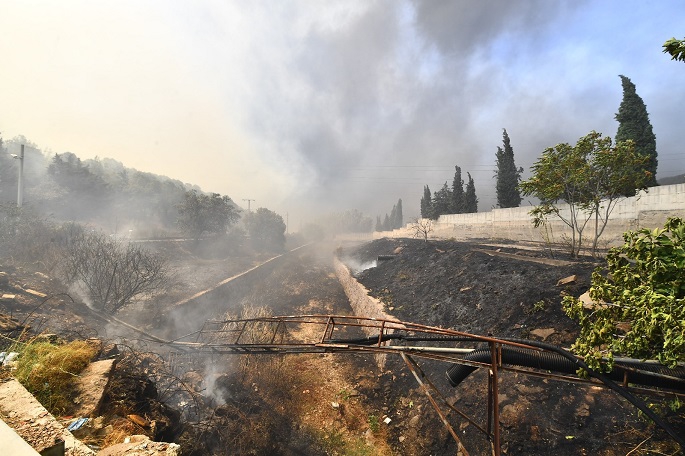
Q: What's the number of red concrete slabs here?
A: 0